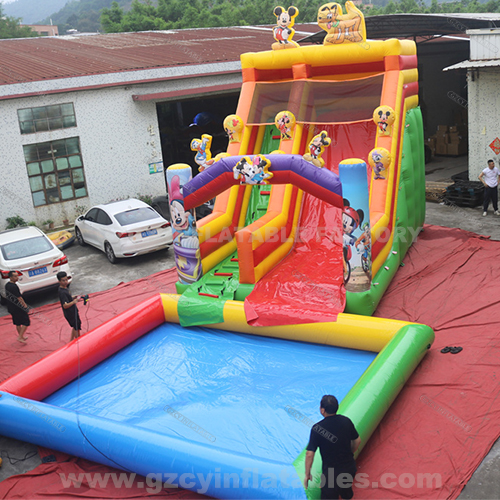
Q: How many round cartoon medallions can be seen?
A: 4